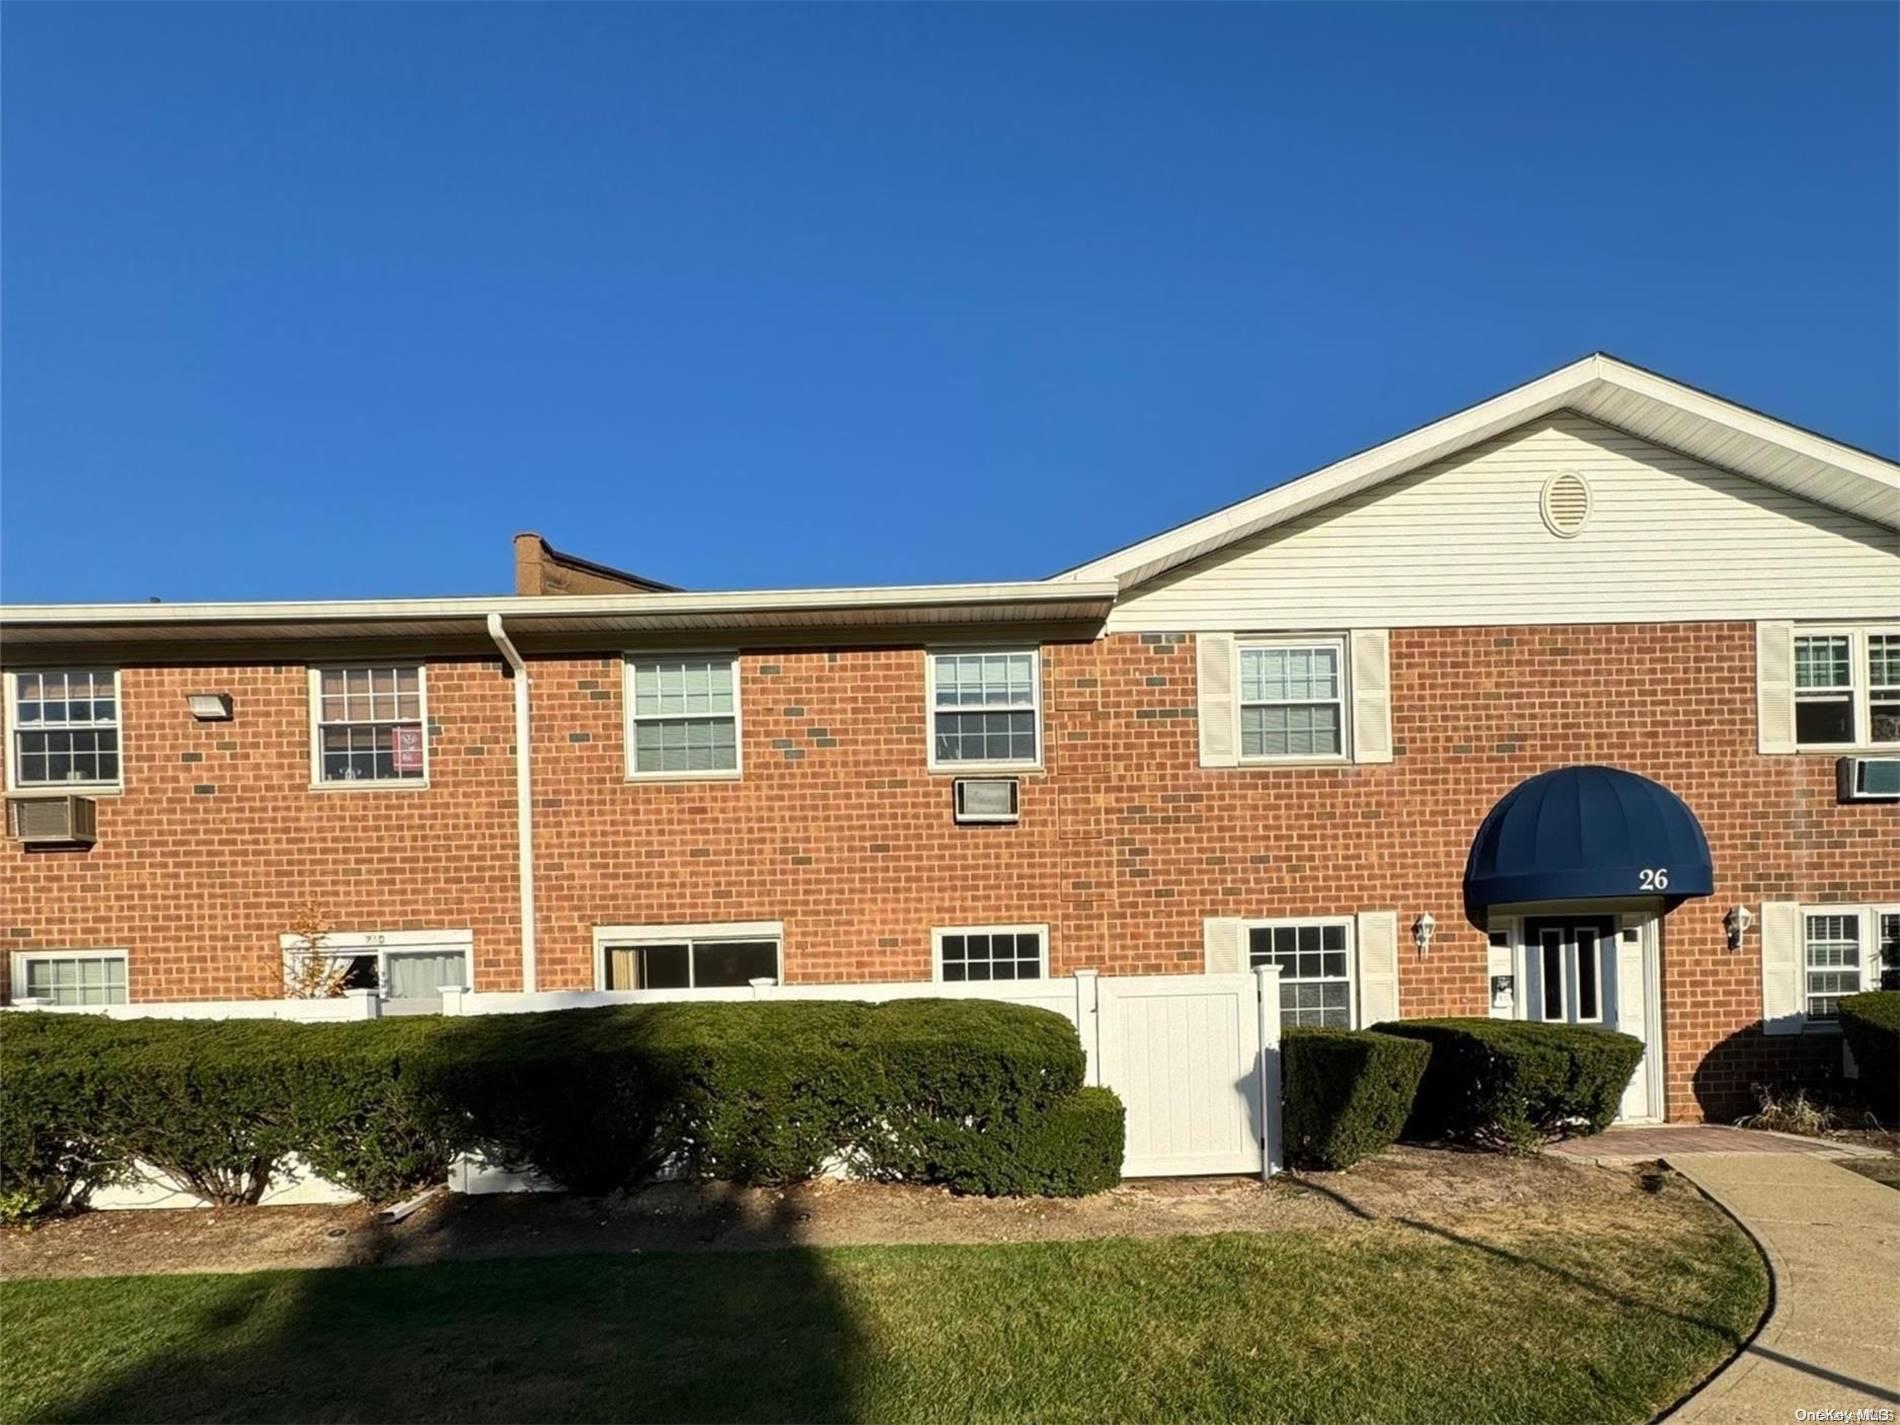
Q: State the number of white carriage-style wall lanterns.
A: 2